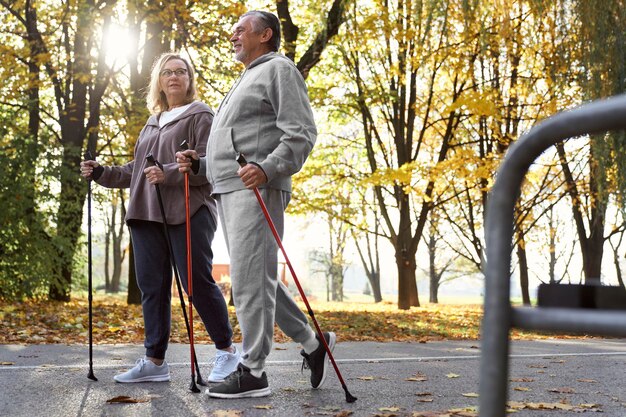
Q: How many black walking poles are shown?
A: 2